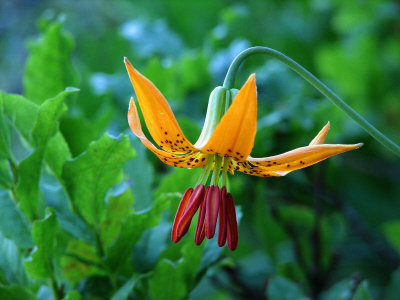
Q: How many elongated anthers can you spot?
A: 6